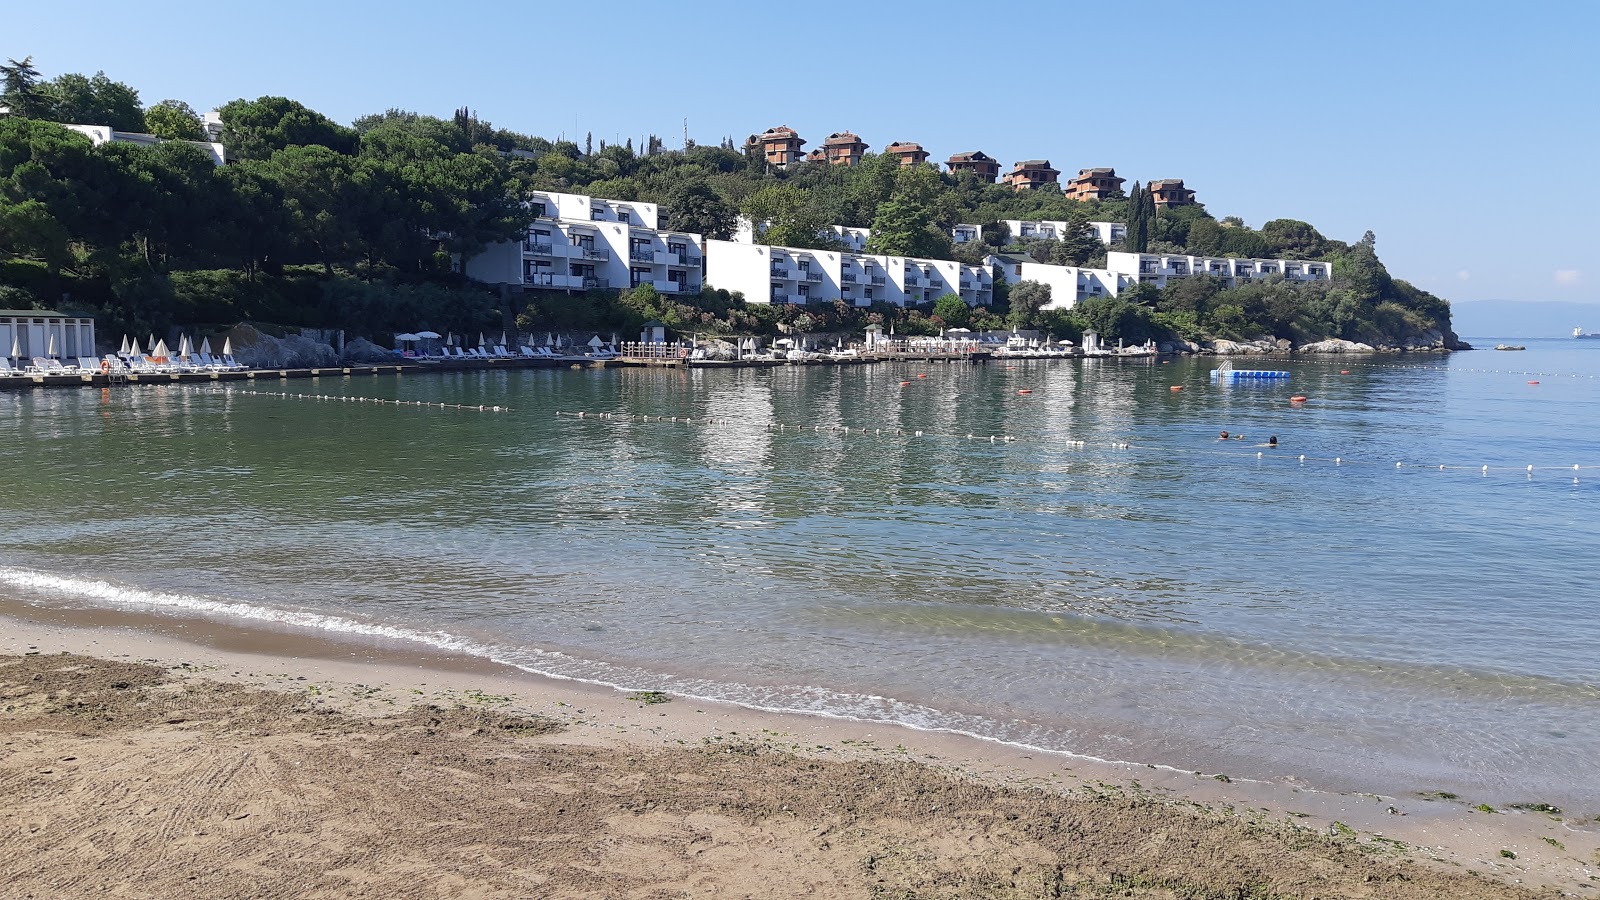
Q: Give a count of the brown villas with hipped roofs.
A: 7